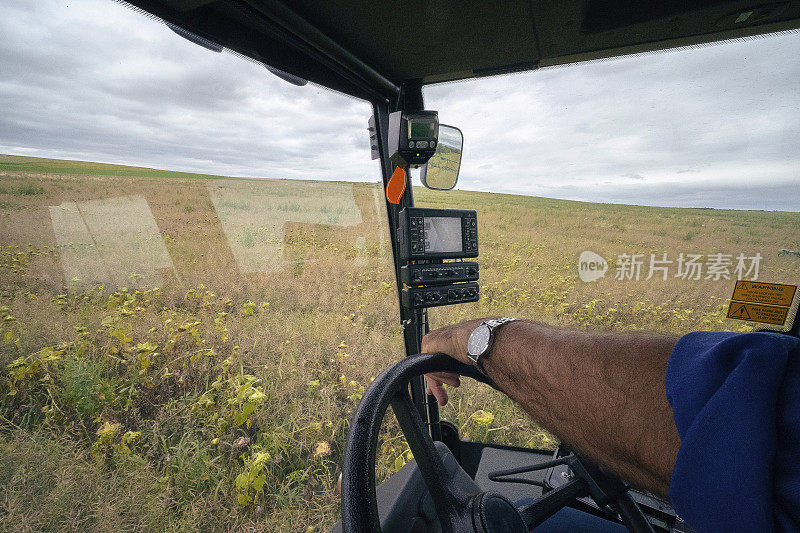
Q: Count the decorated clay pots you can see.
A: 0